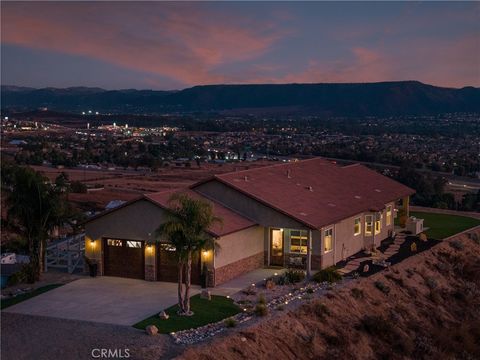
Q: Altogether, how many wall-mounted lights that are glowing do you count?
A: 3